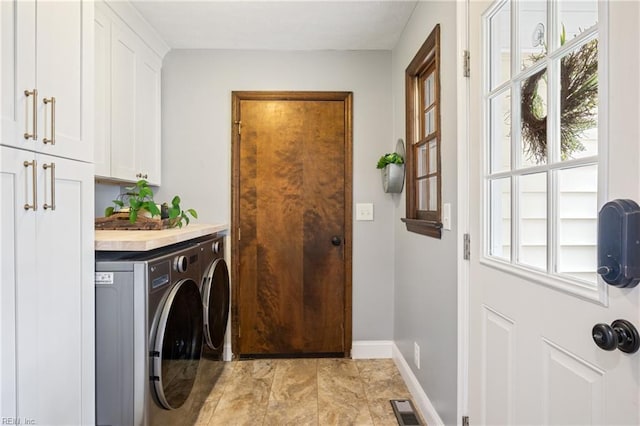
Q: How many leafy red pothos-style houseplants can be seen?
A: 0